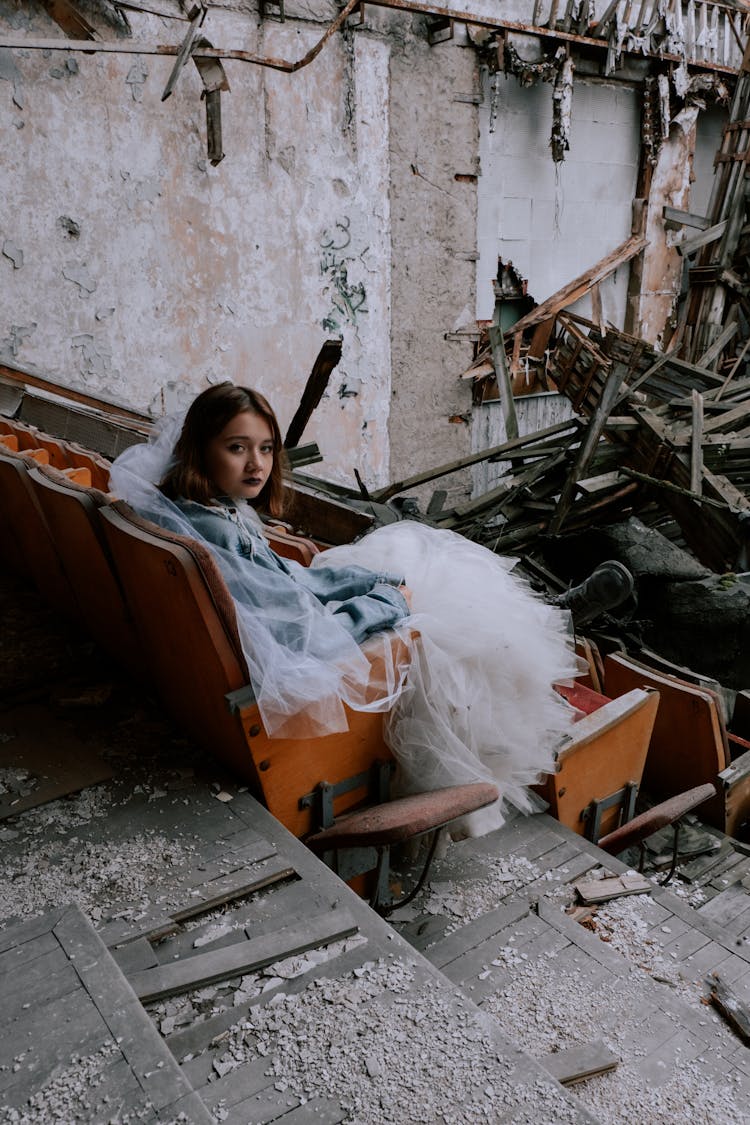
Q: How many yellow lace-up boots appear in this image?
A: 0